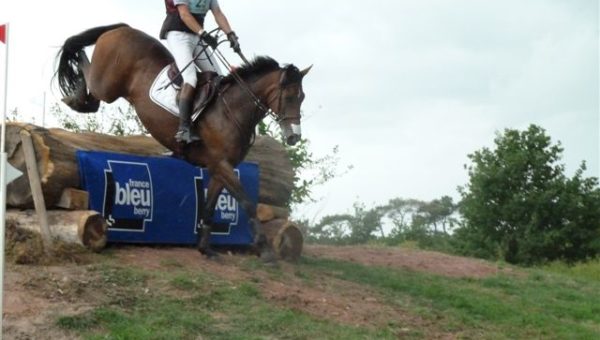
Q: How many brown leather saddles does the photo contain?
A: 1